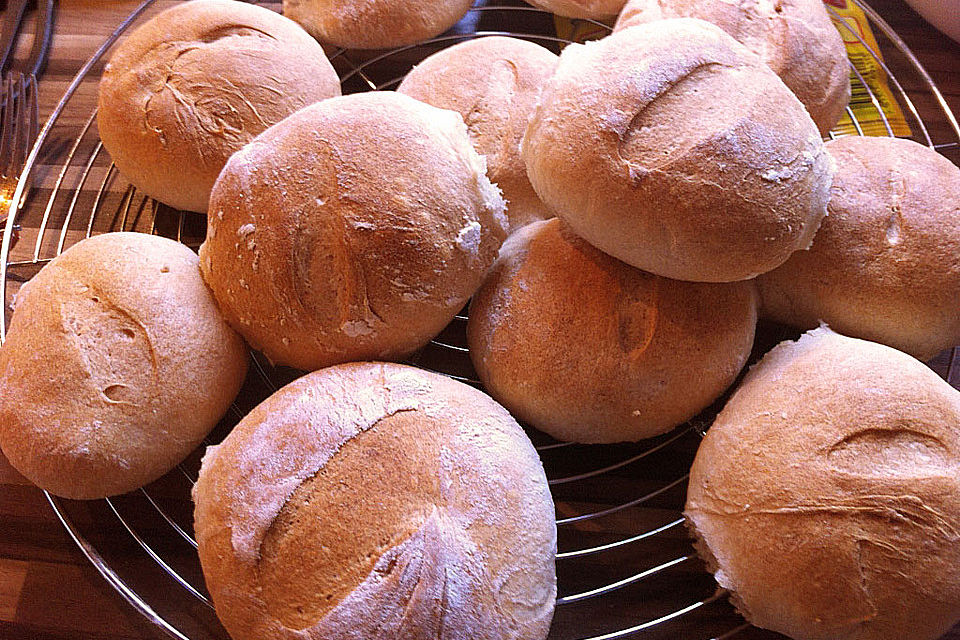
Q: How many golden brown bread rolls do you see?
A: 12